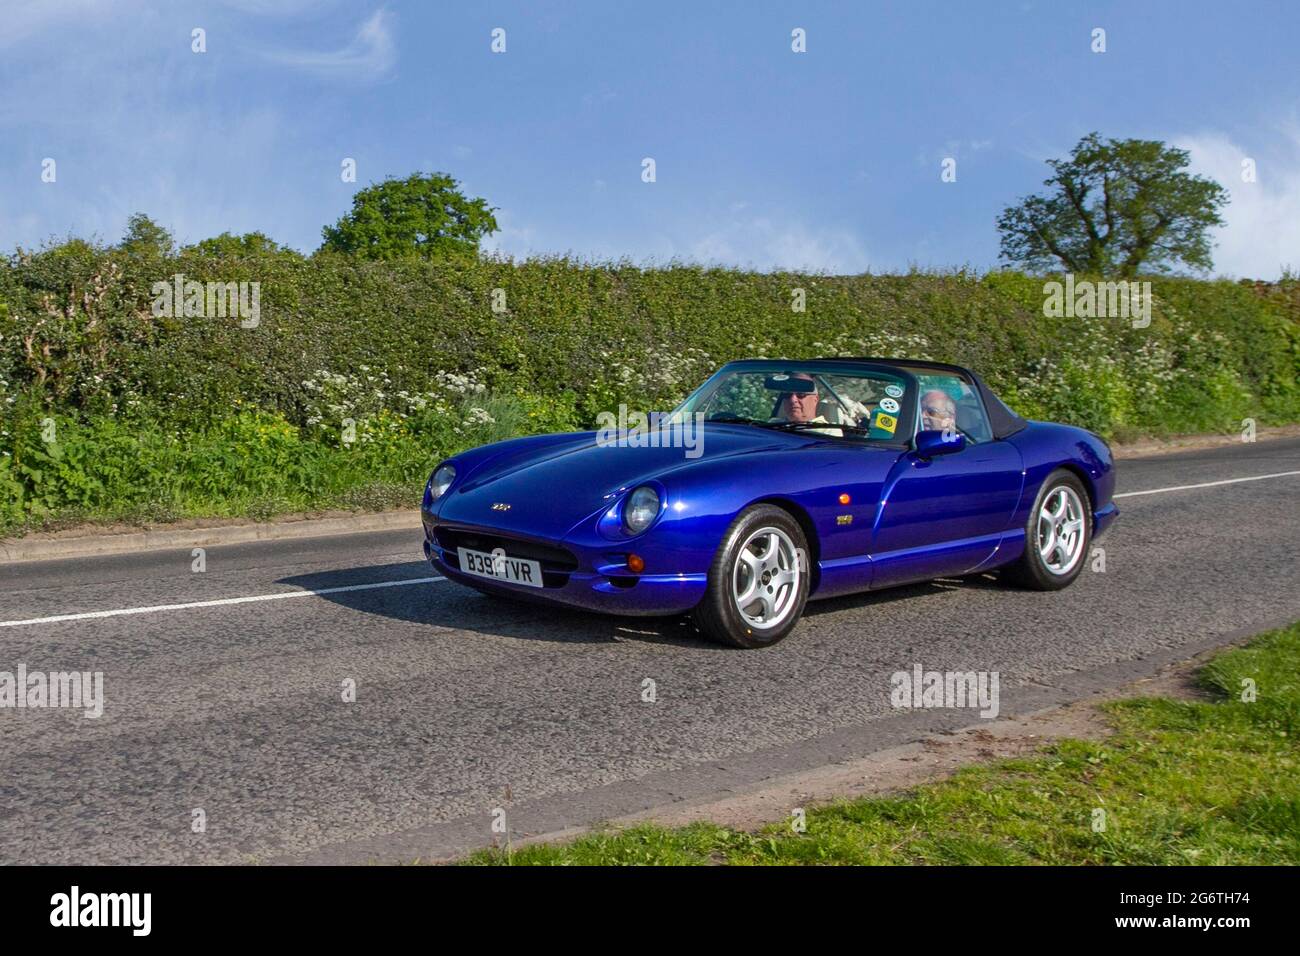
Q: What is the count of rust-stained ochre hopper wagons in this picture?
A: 0